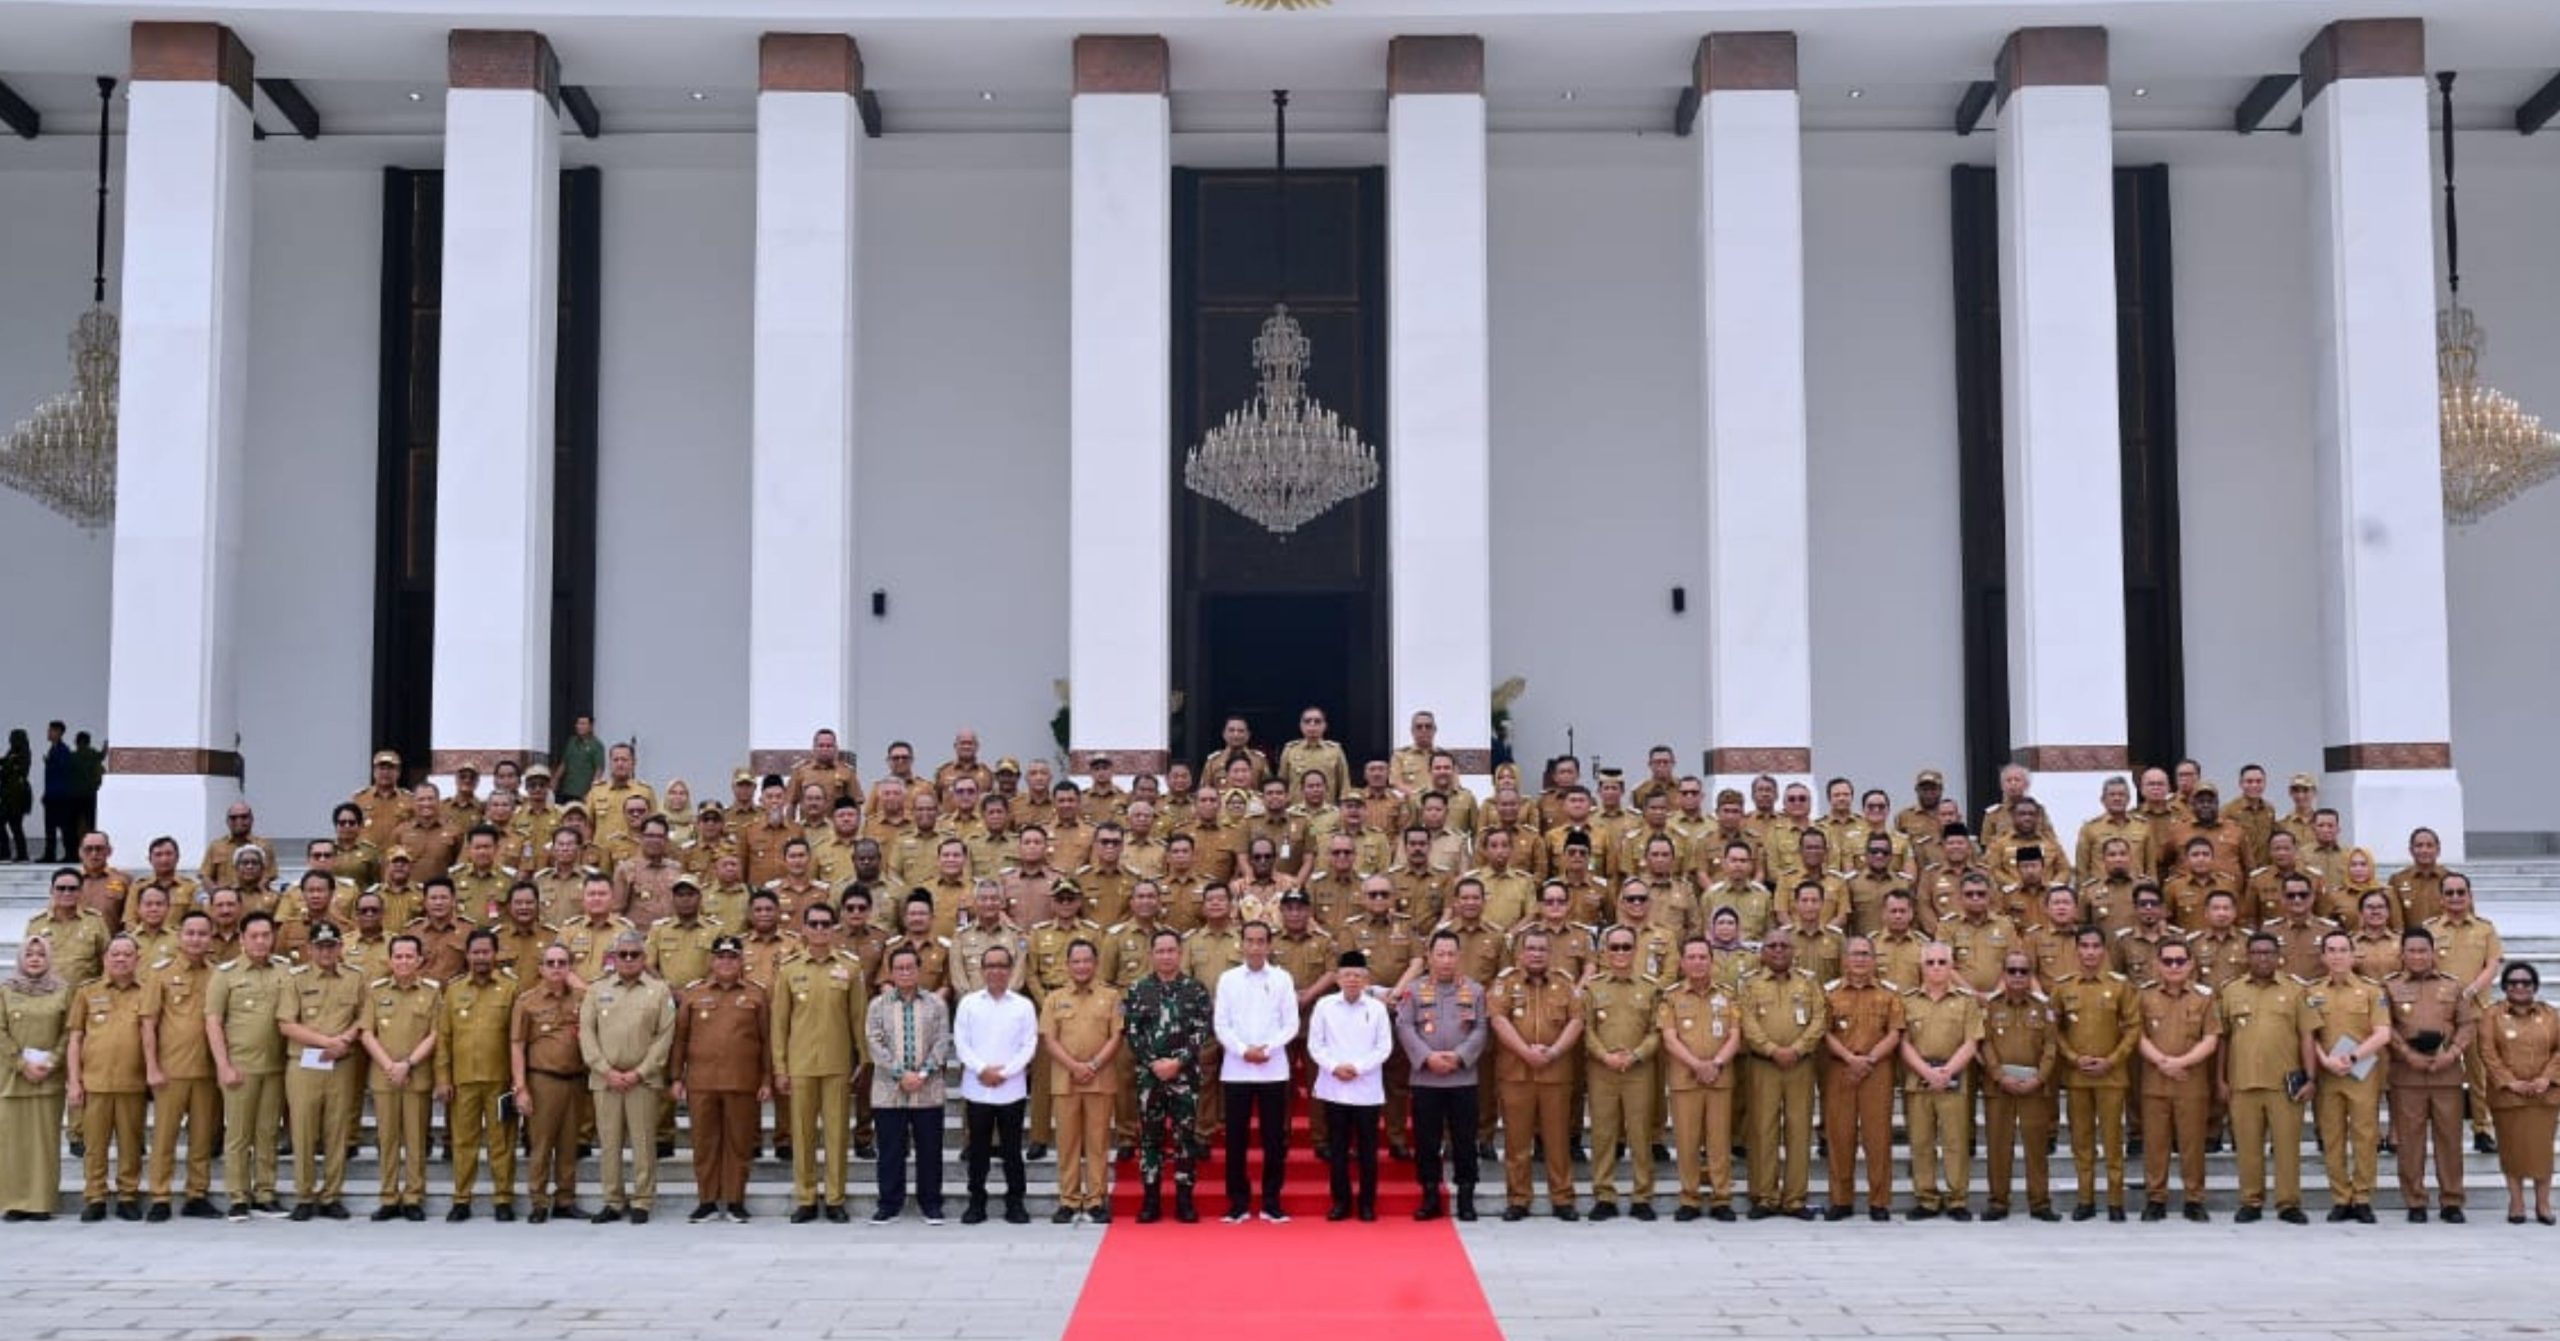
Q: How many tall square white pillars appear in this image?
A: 8